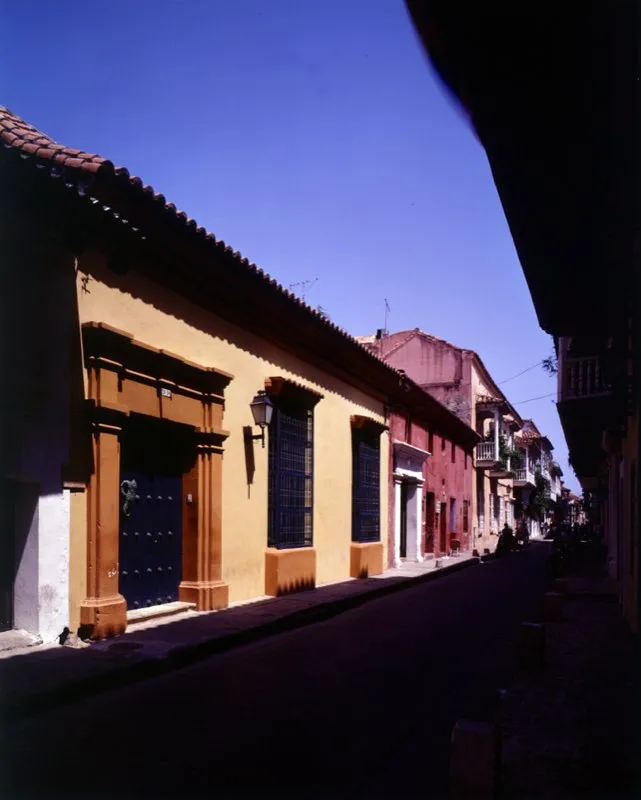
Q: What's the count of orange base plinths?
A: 4